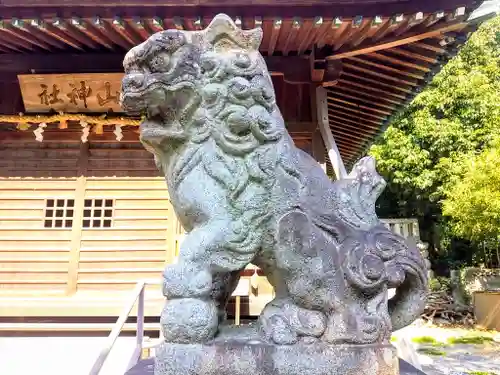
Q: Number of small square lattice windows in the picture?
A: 2